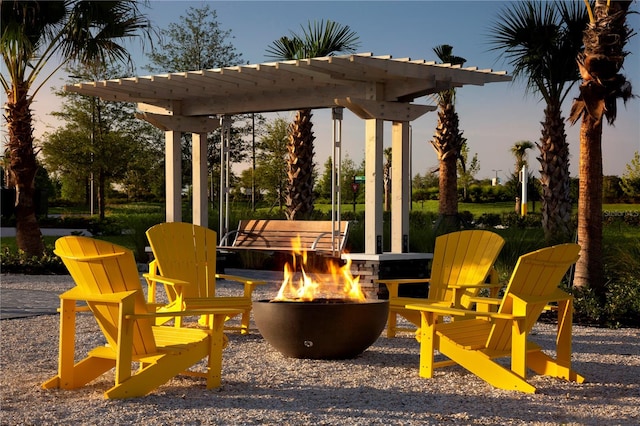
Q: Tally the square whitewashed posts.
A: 4